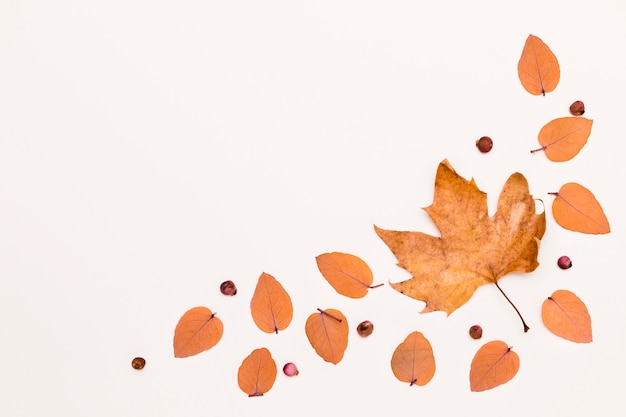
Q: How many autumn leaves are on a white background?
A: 12